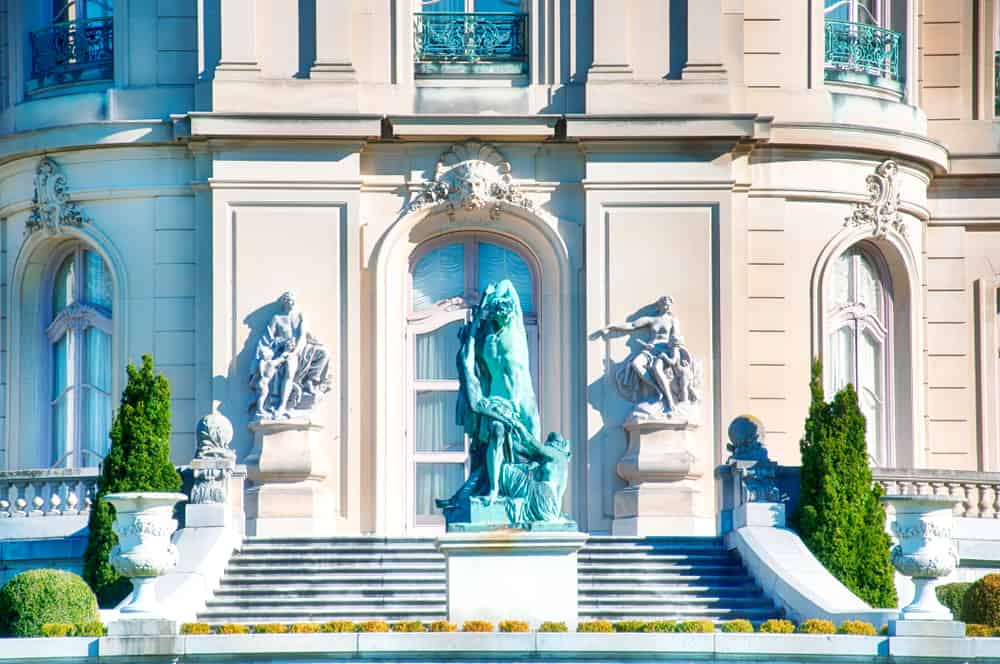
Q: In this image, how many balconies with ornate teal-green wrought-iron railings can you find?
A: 3